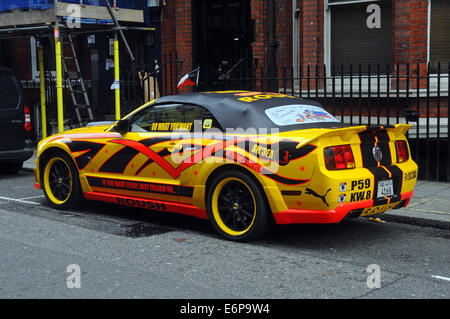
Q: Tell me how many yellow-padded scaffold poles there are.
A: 3